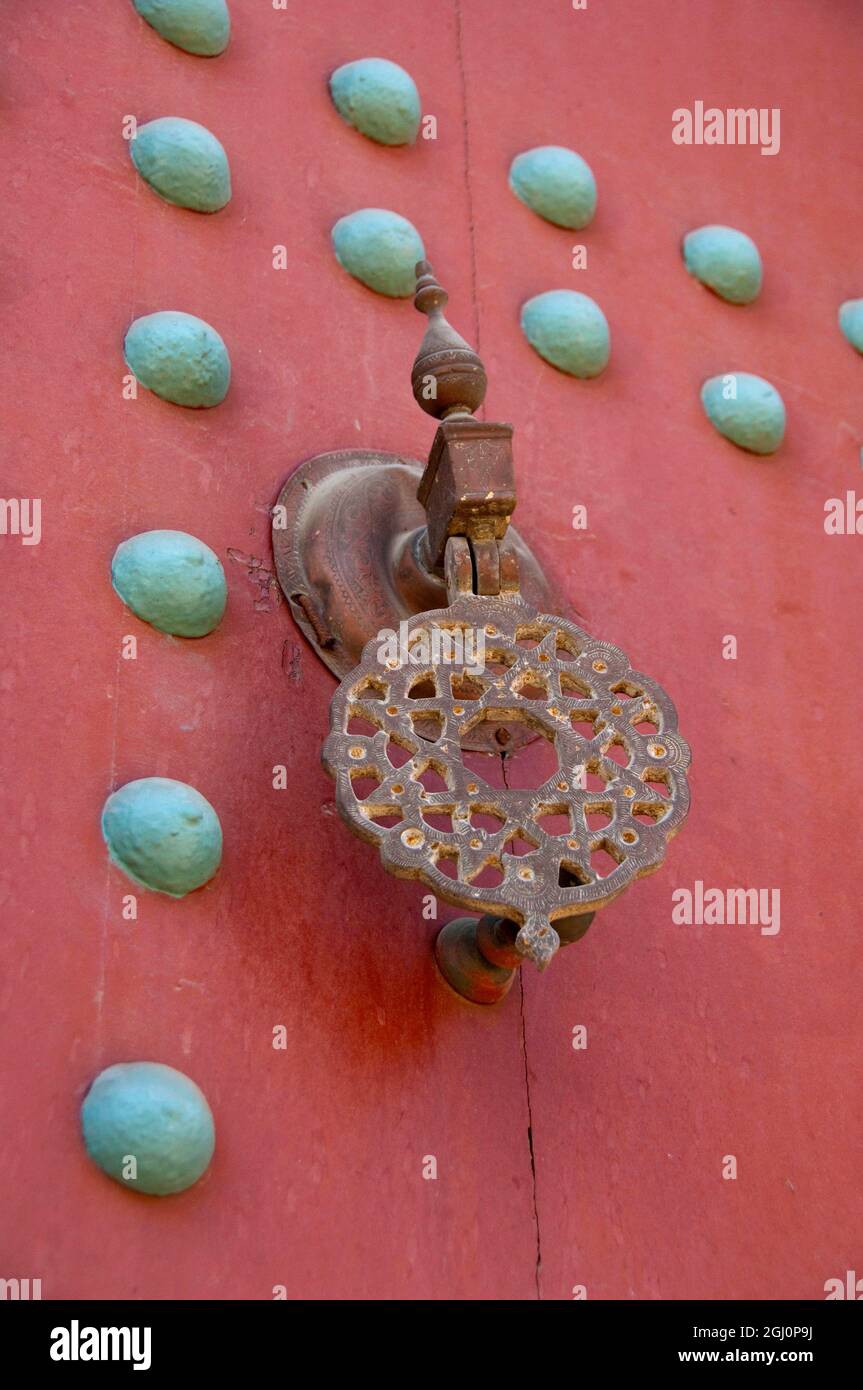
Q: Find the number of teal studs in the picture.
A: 13